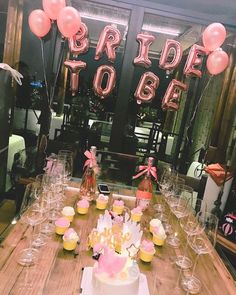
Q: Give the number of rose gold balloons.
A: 9